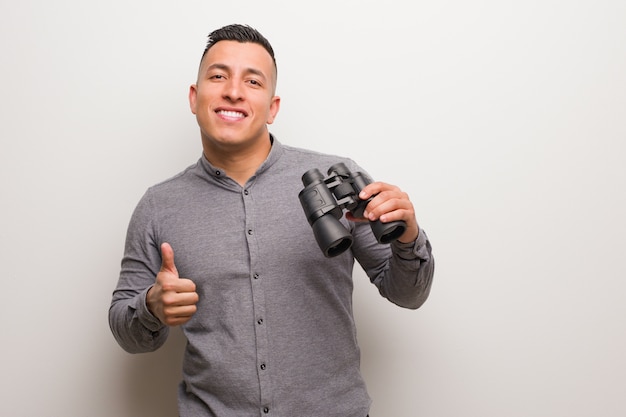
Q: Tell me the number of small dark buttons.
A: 7